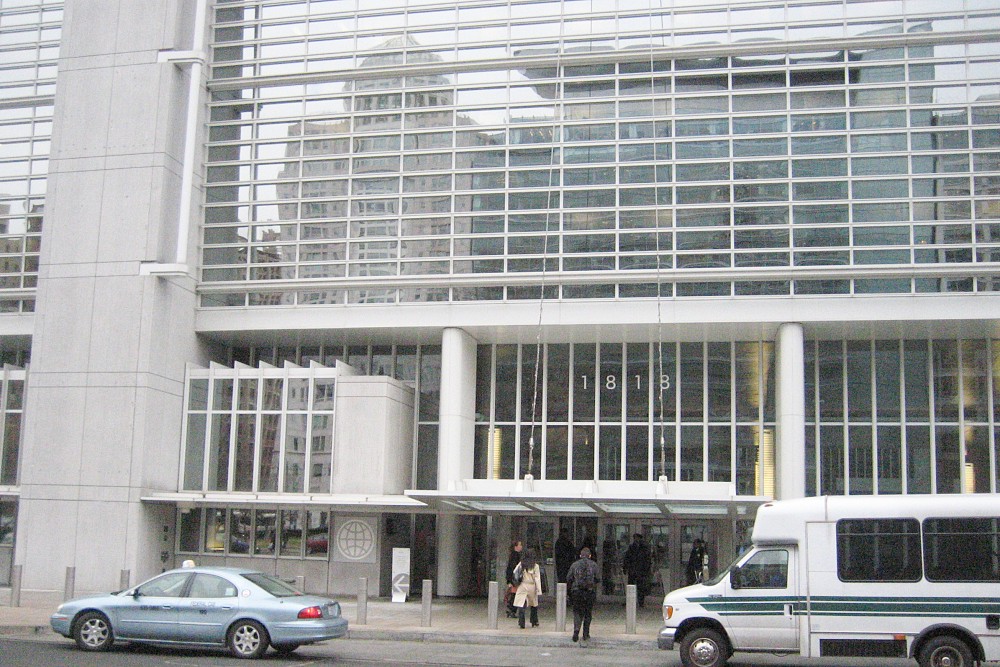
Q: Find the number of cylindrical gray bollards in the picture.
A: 9